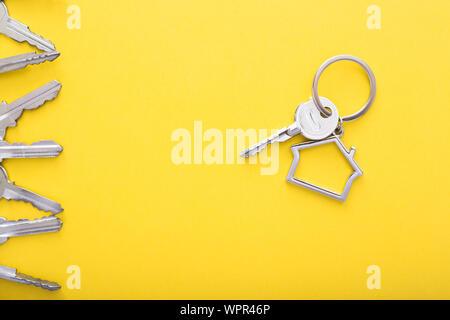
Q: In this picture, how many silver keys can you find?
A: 8